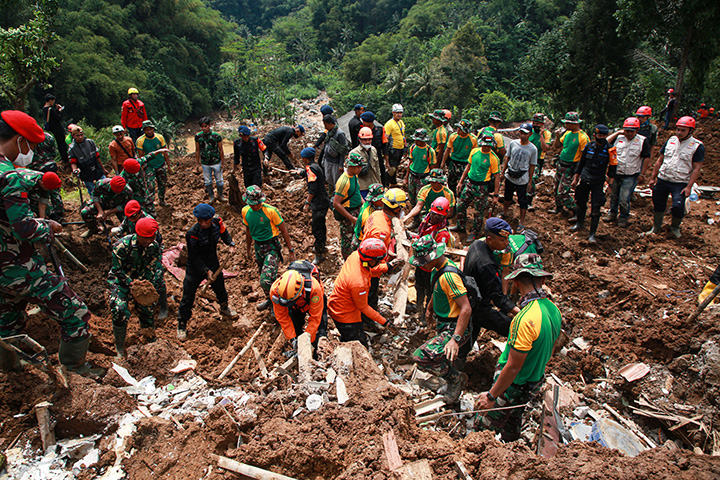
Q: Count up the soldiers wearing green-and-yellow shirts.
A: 15